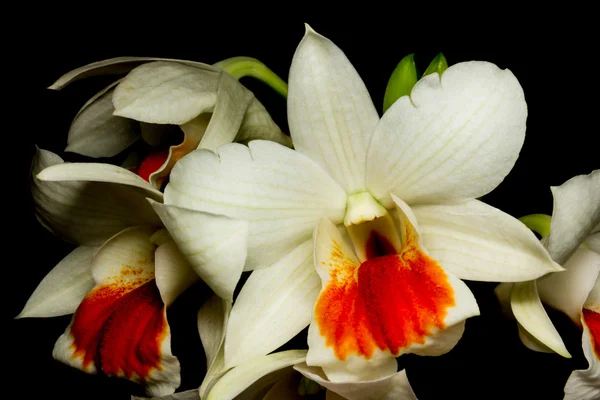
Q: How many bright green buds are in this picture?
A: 2